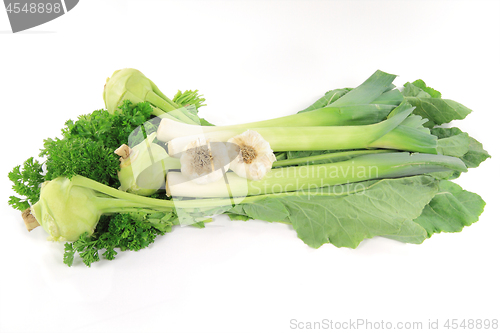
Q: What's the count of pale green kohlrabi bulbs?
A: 3